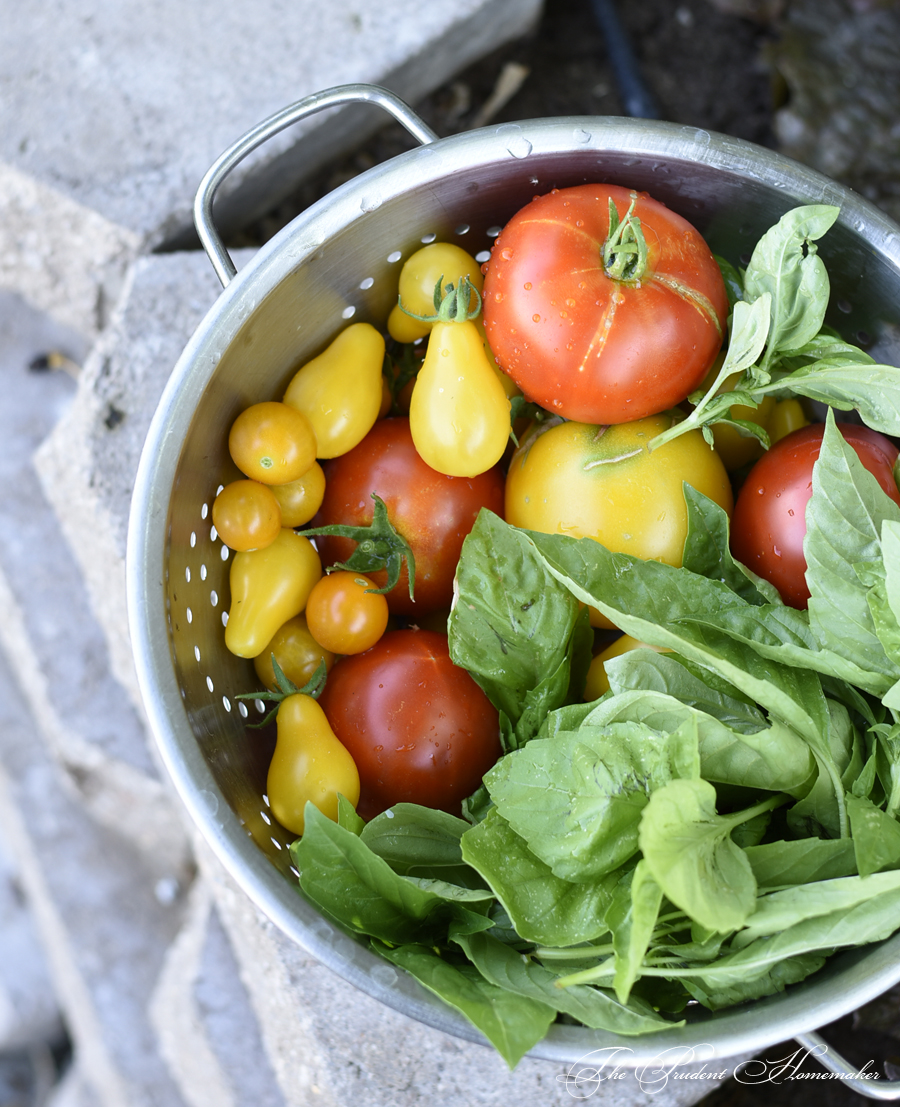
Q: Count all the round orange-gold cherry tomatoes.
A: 5